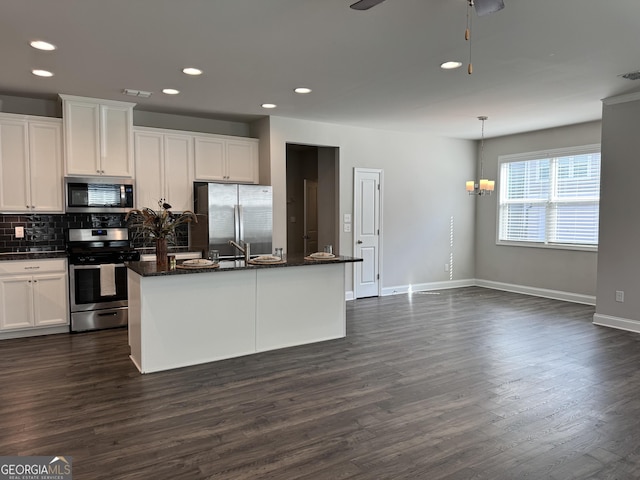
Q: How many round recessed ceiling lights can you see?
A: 7